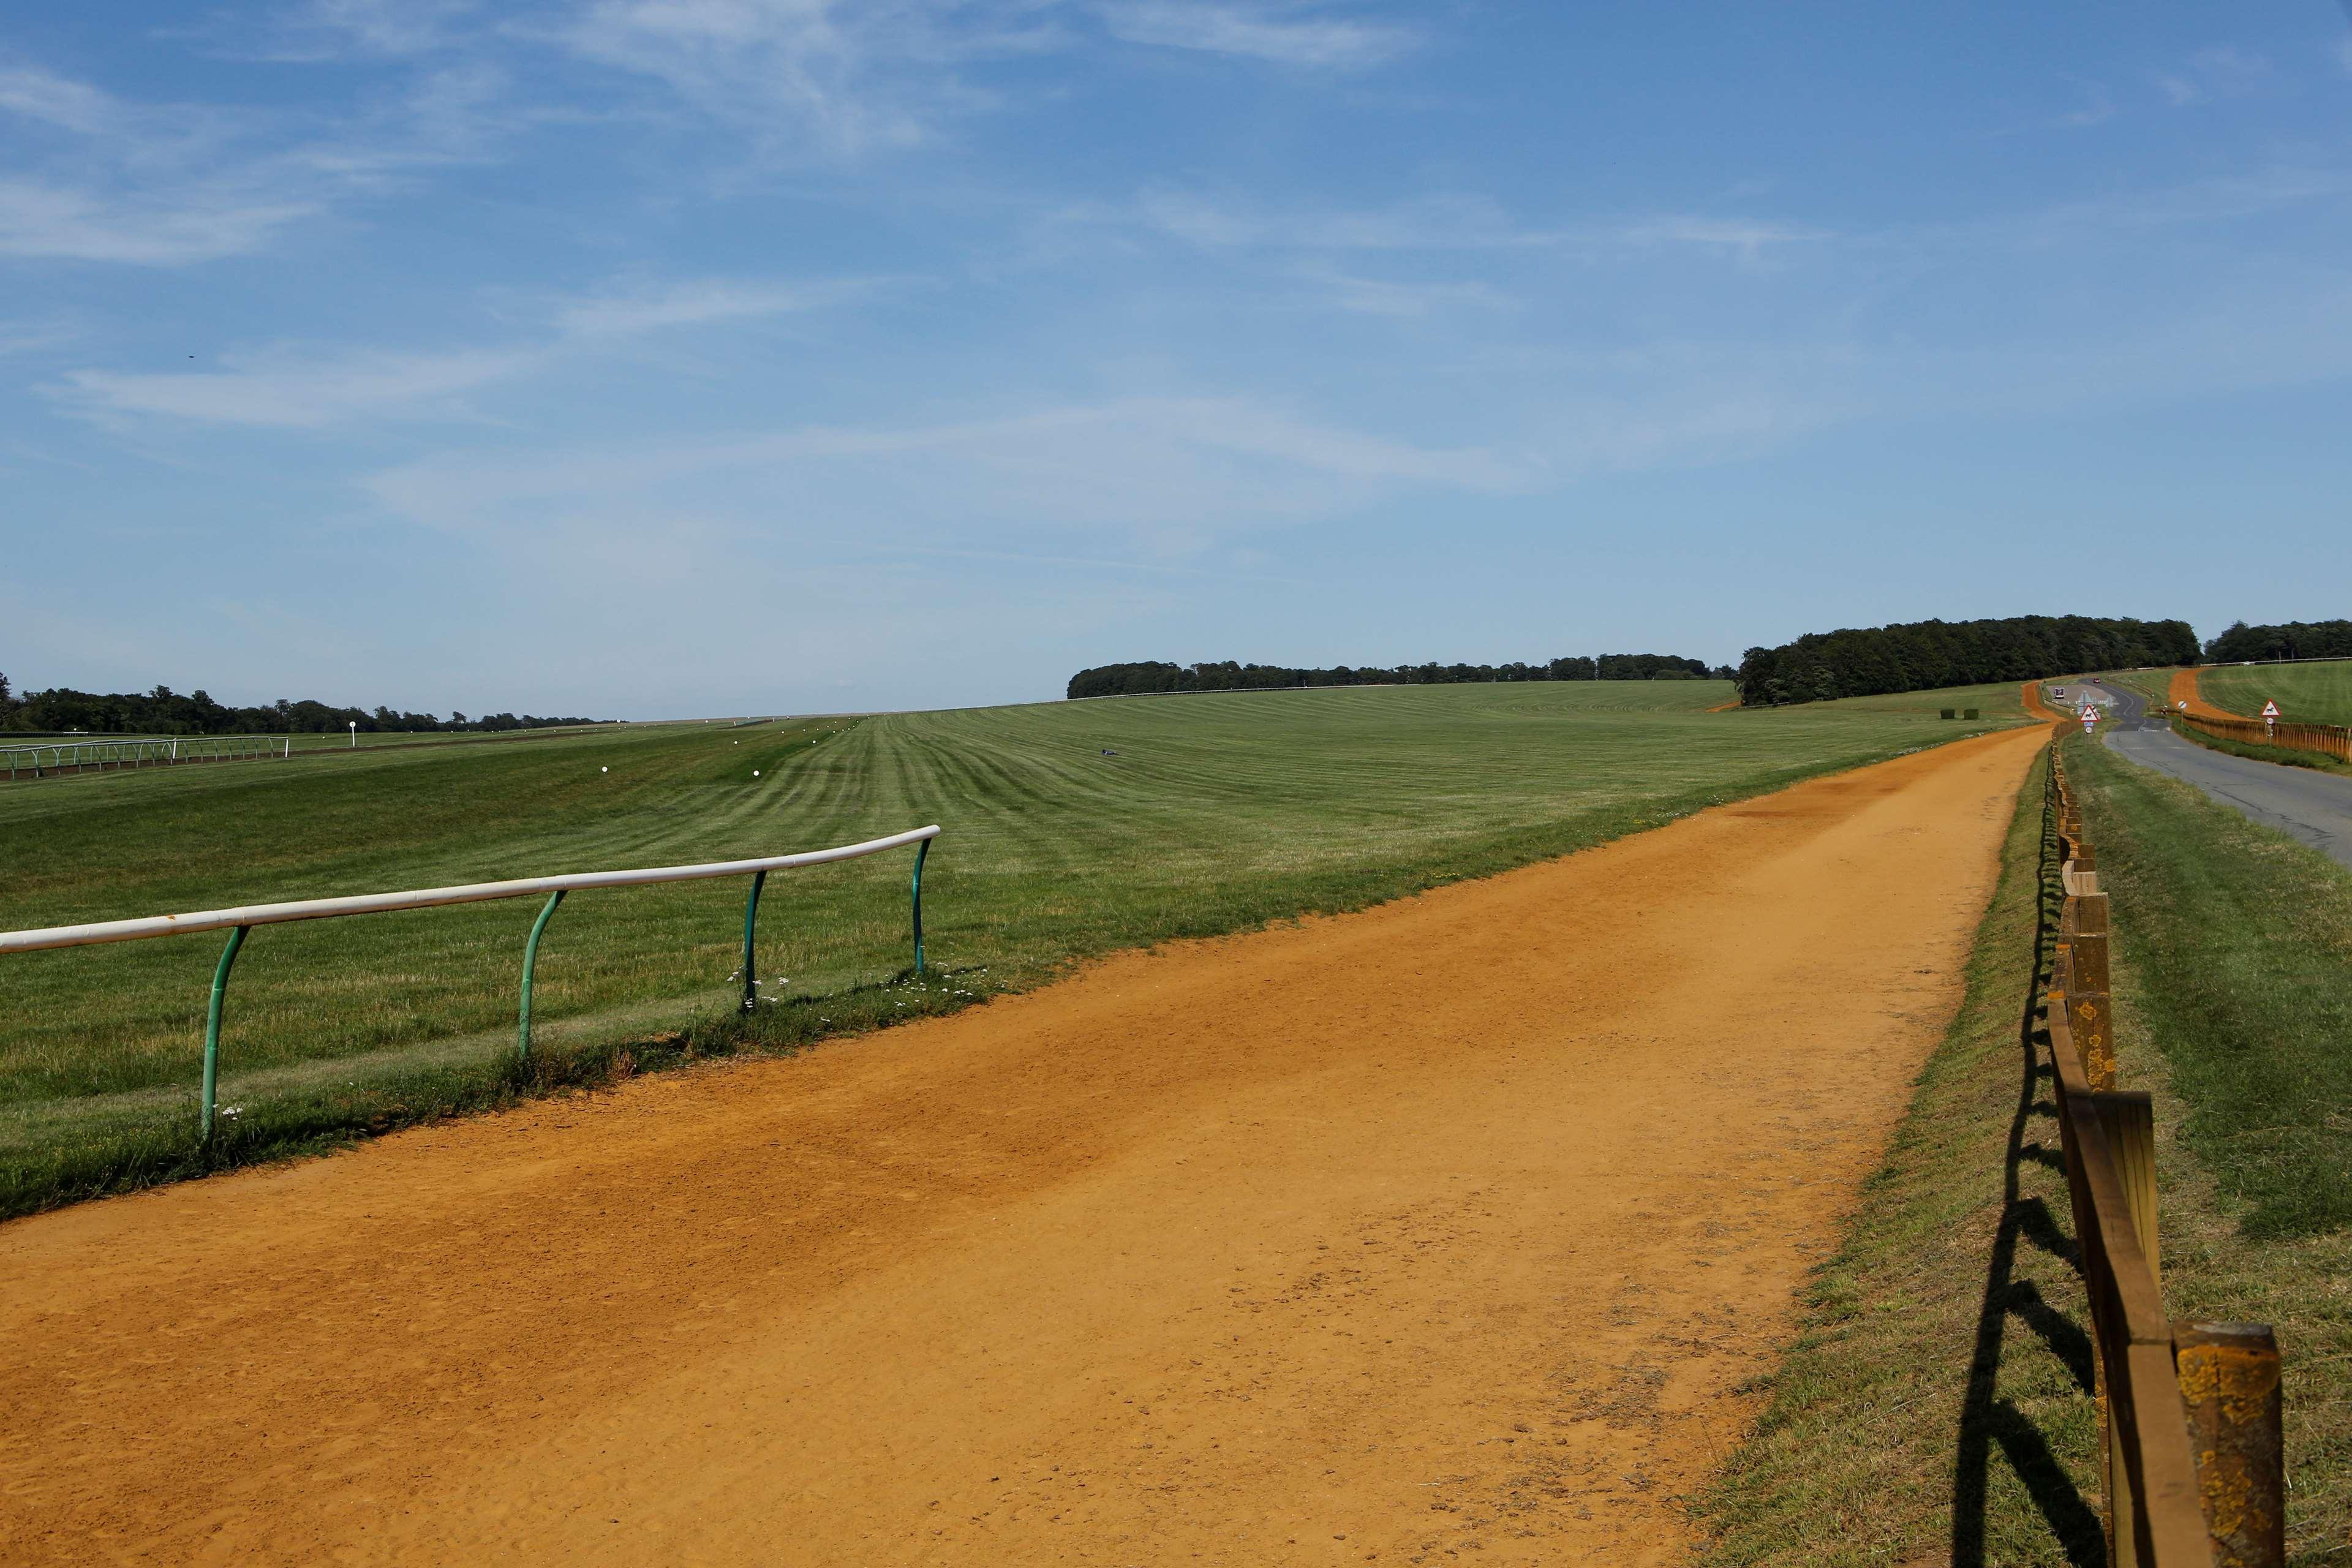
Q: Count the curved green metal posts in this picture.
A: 4